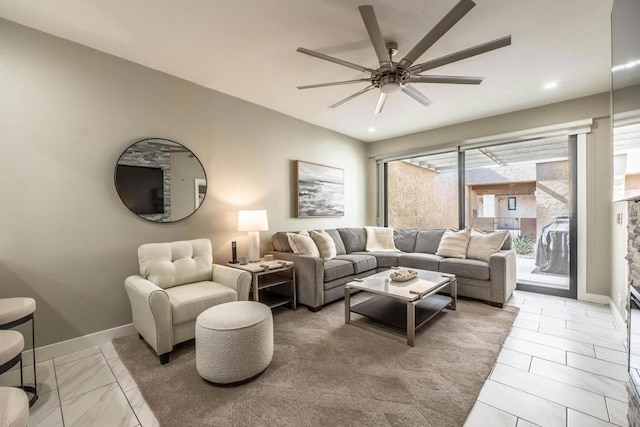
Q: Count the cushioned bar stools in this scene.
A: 3